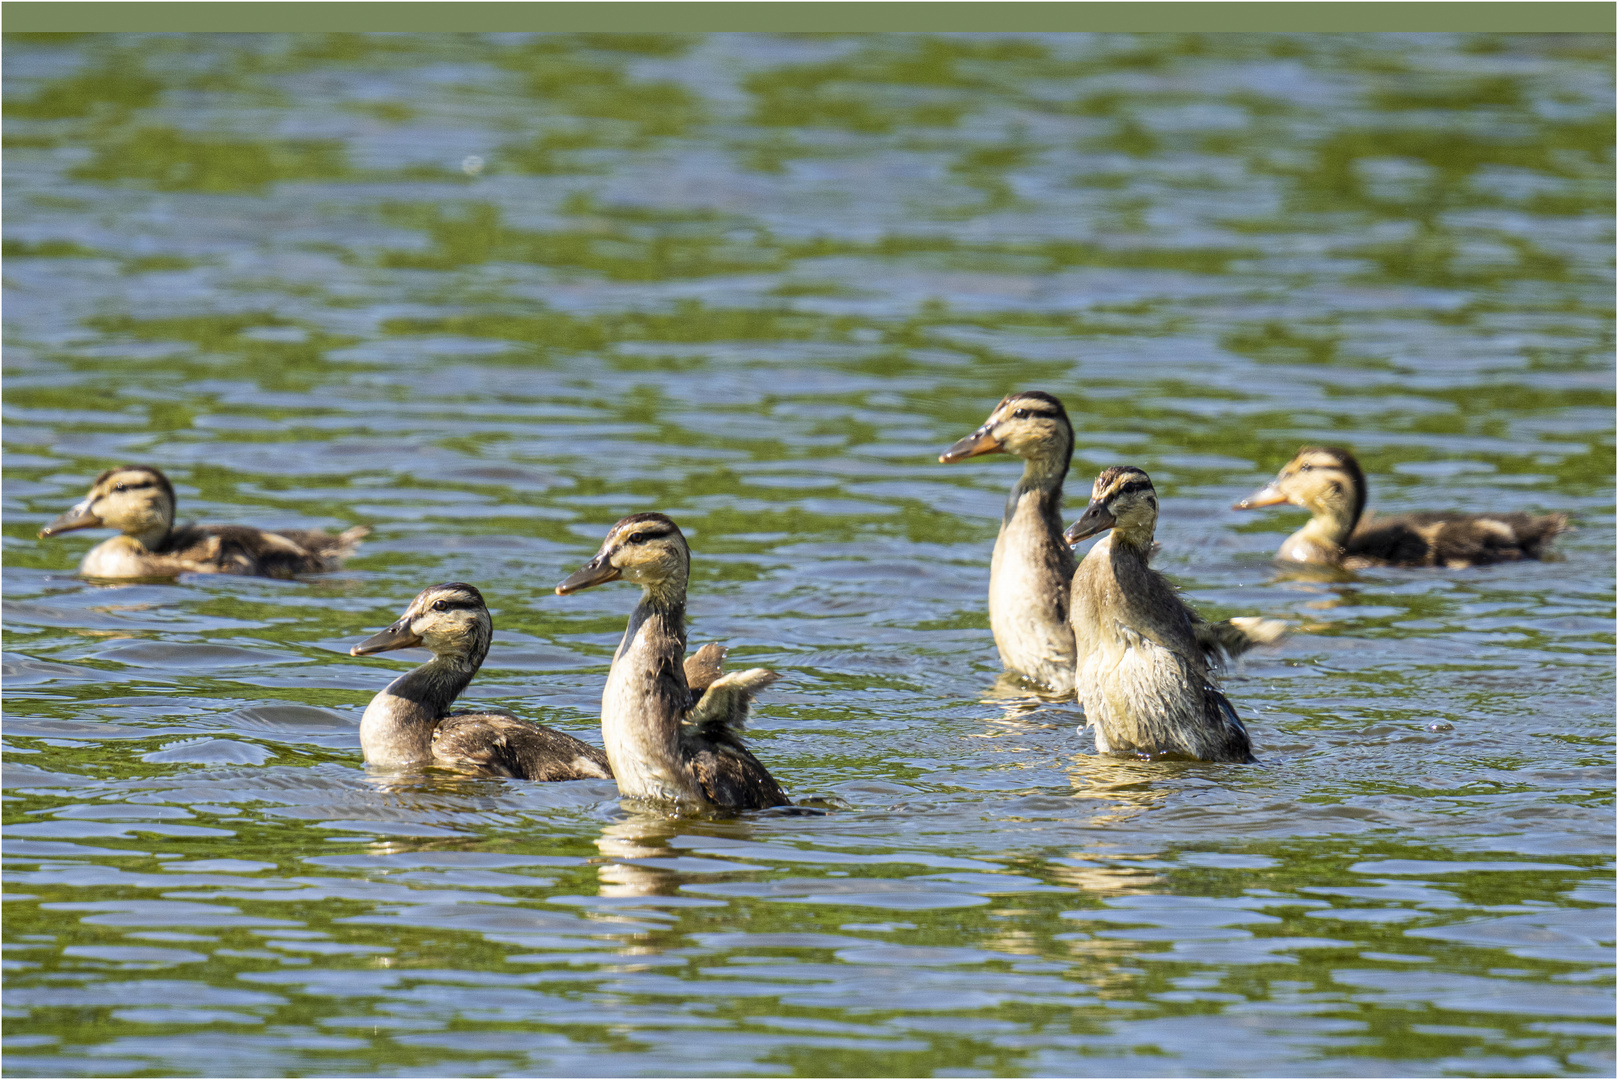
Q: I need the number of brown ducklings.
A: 6